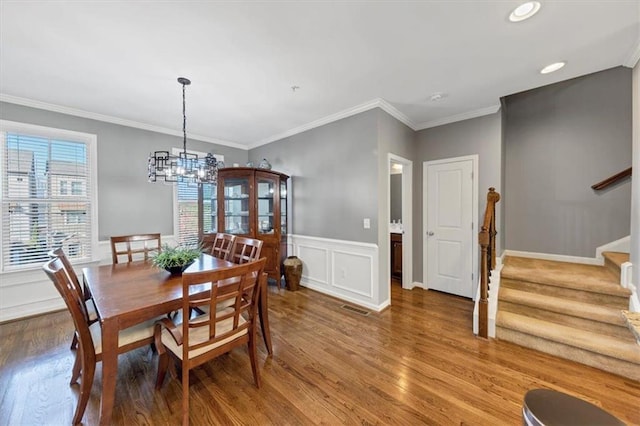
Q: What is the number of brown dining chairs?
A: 6